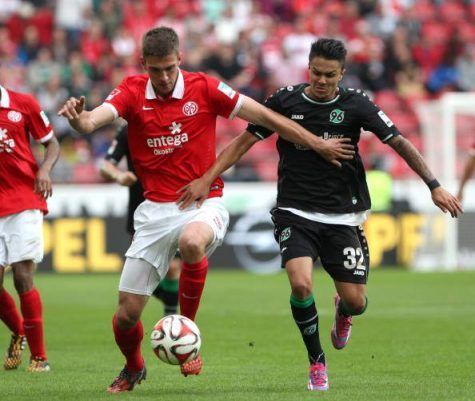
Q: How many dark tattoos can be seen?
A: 1